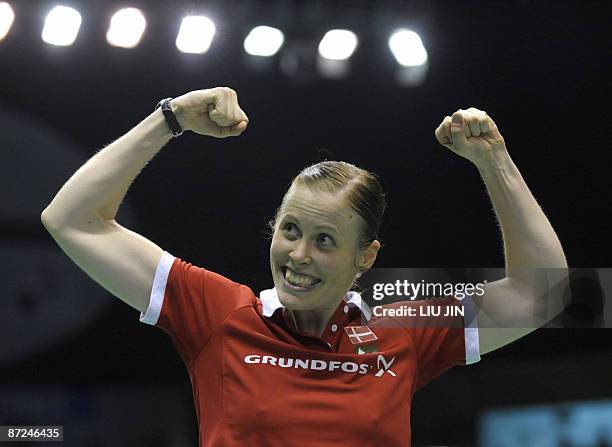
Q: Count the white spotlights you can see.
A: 7